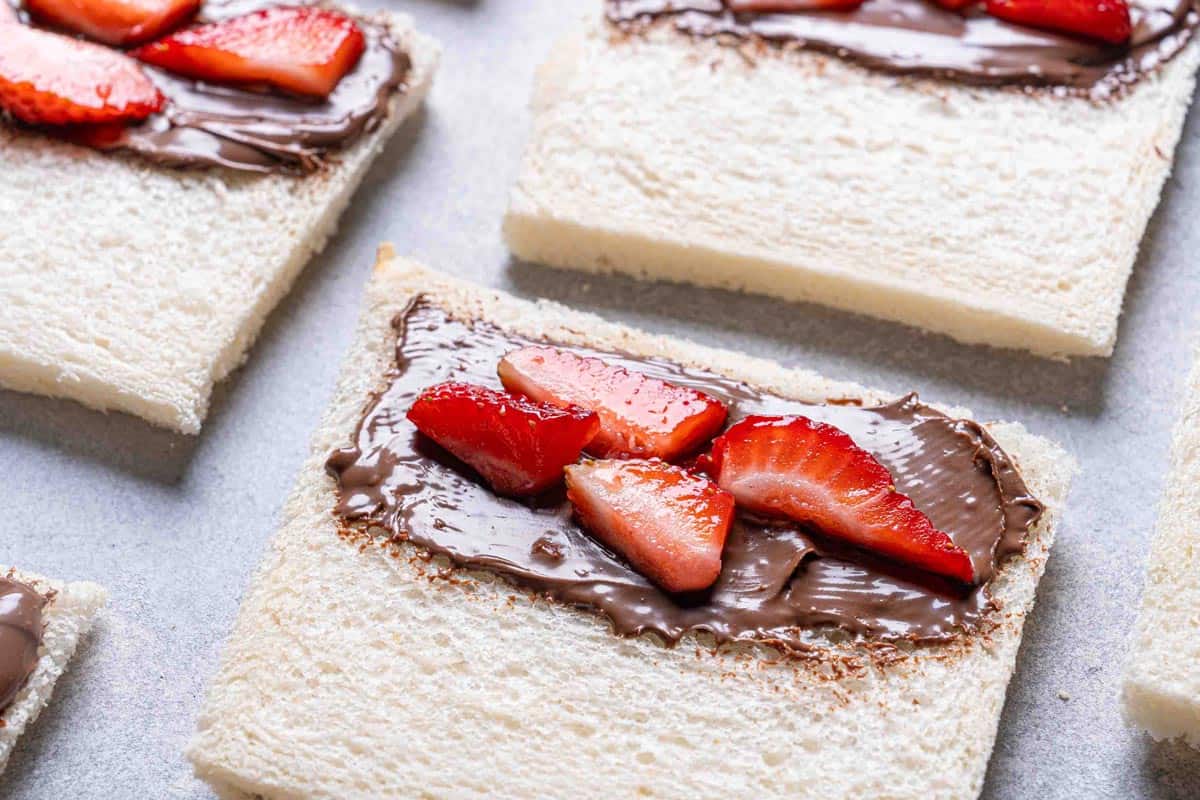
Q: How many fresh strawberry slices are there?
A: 10